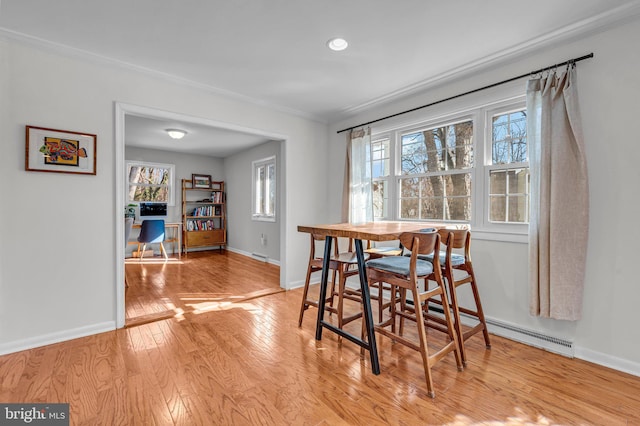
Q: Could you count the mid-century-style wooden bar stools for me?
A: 4